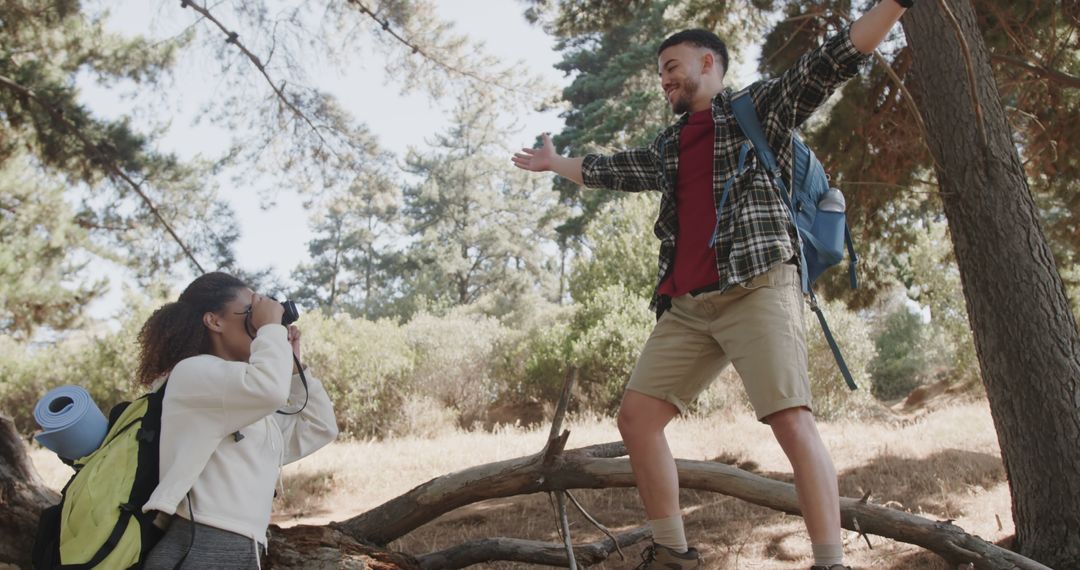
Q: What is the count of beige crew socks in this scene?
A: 2